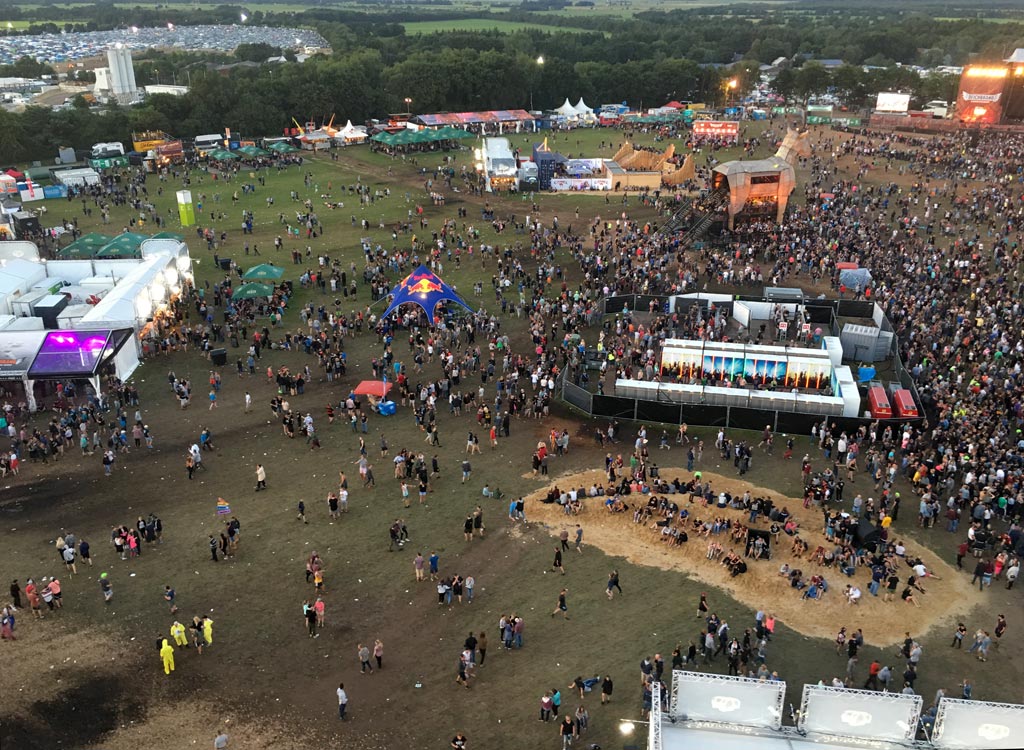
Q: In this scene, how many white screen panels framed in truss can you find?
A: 3